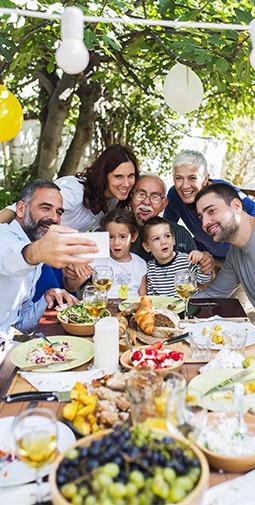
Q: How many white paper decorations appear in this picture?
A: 1